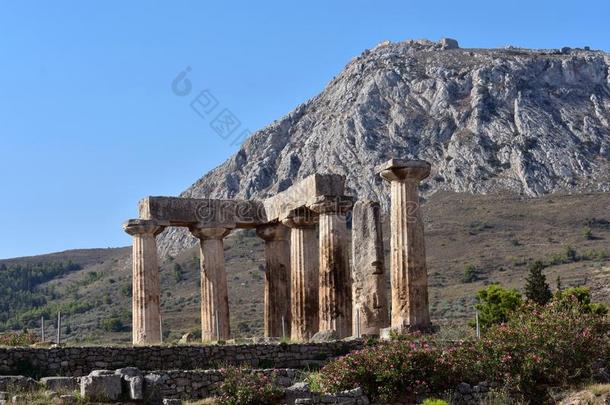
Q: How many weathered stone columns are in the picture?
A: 7